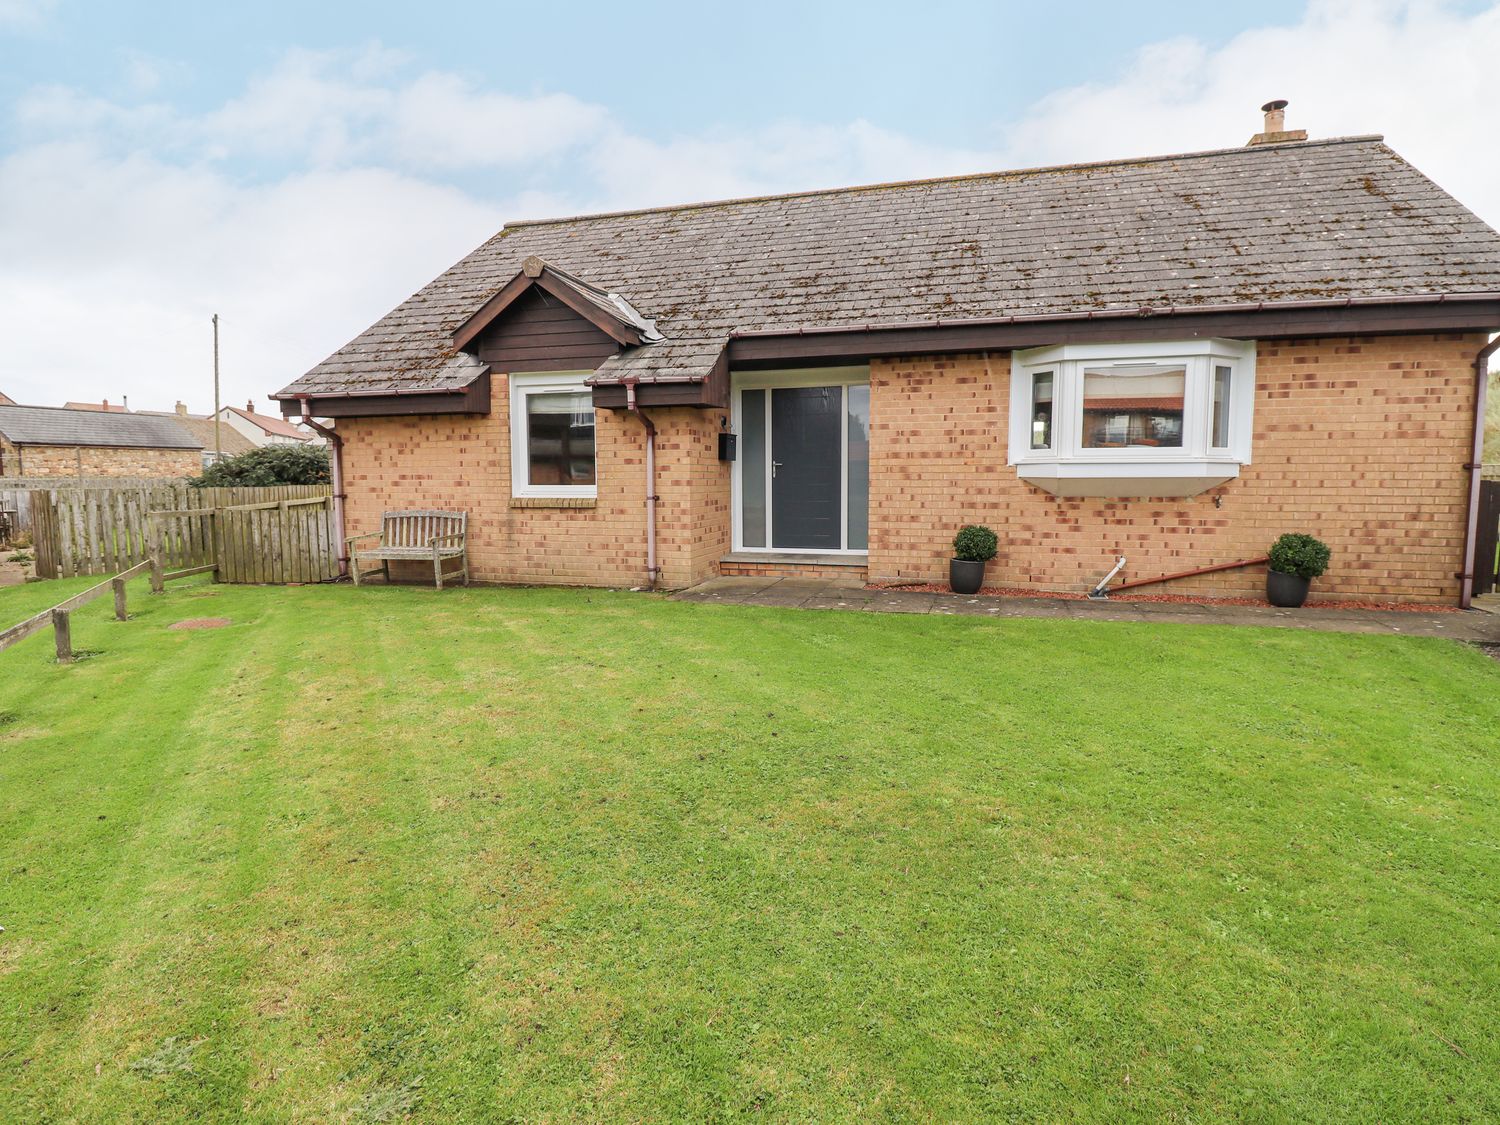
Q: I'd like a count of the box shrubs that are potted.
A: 2